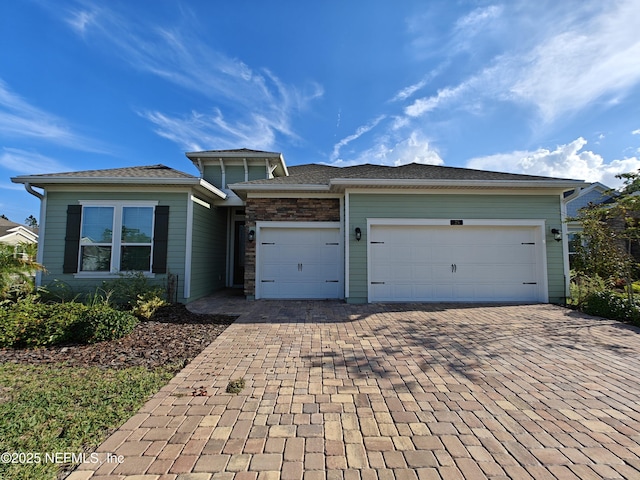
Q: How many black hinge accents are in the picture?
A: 8